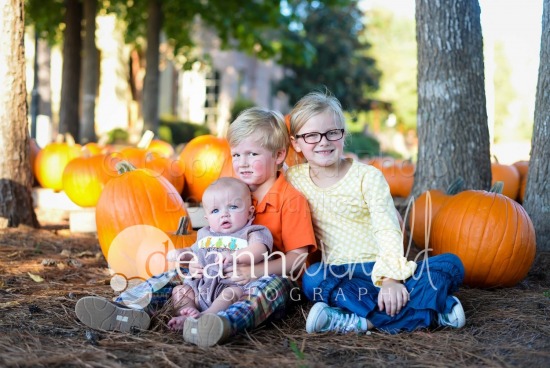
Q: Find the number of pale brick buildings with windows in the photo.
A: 1